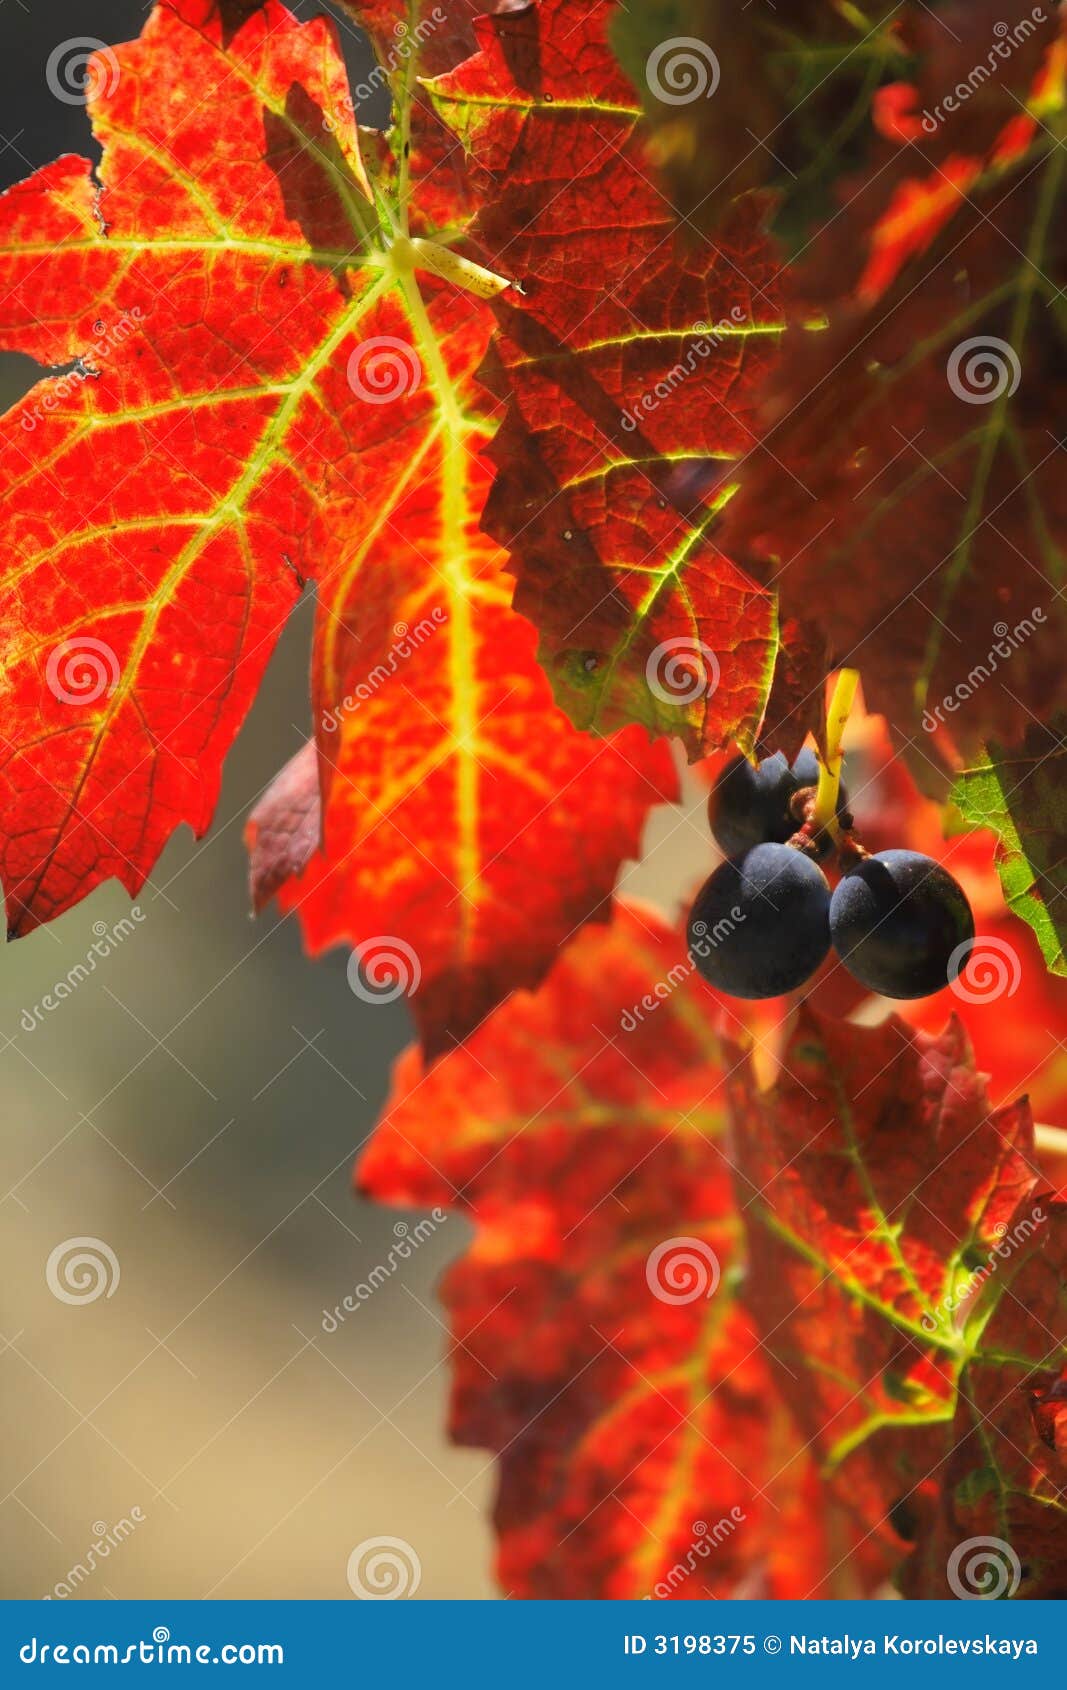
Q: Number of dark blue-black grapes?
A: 3